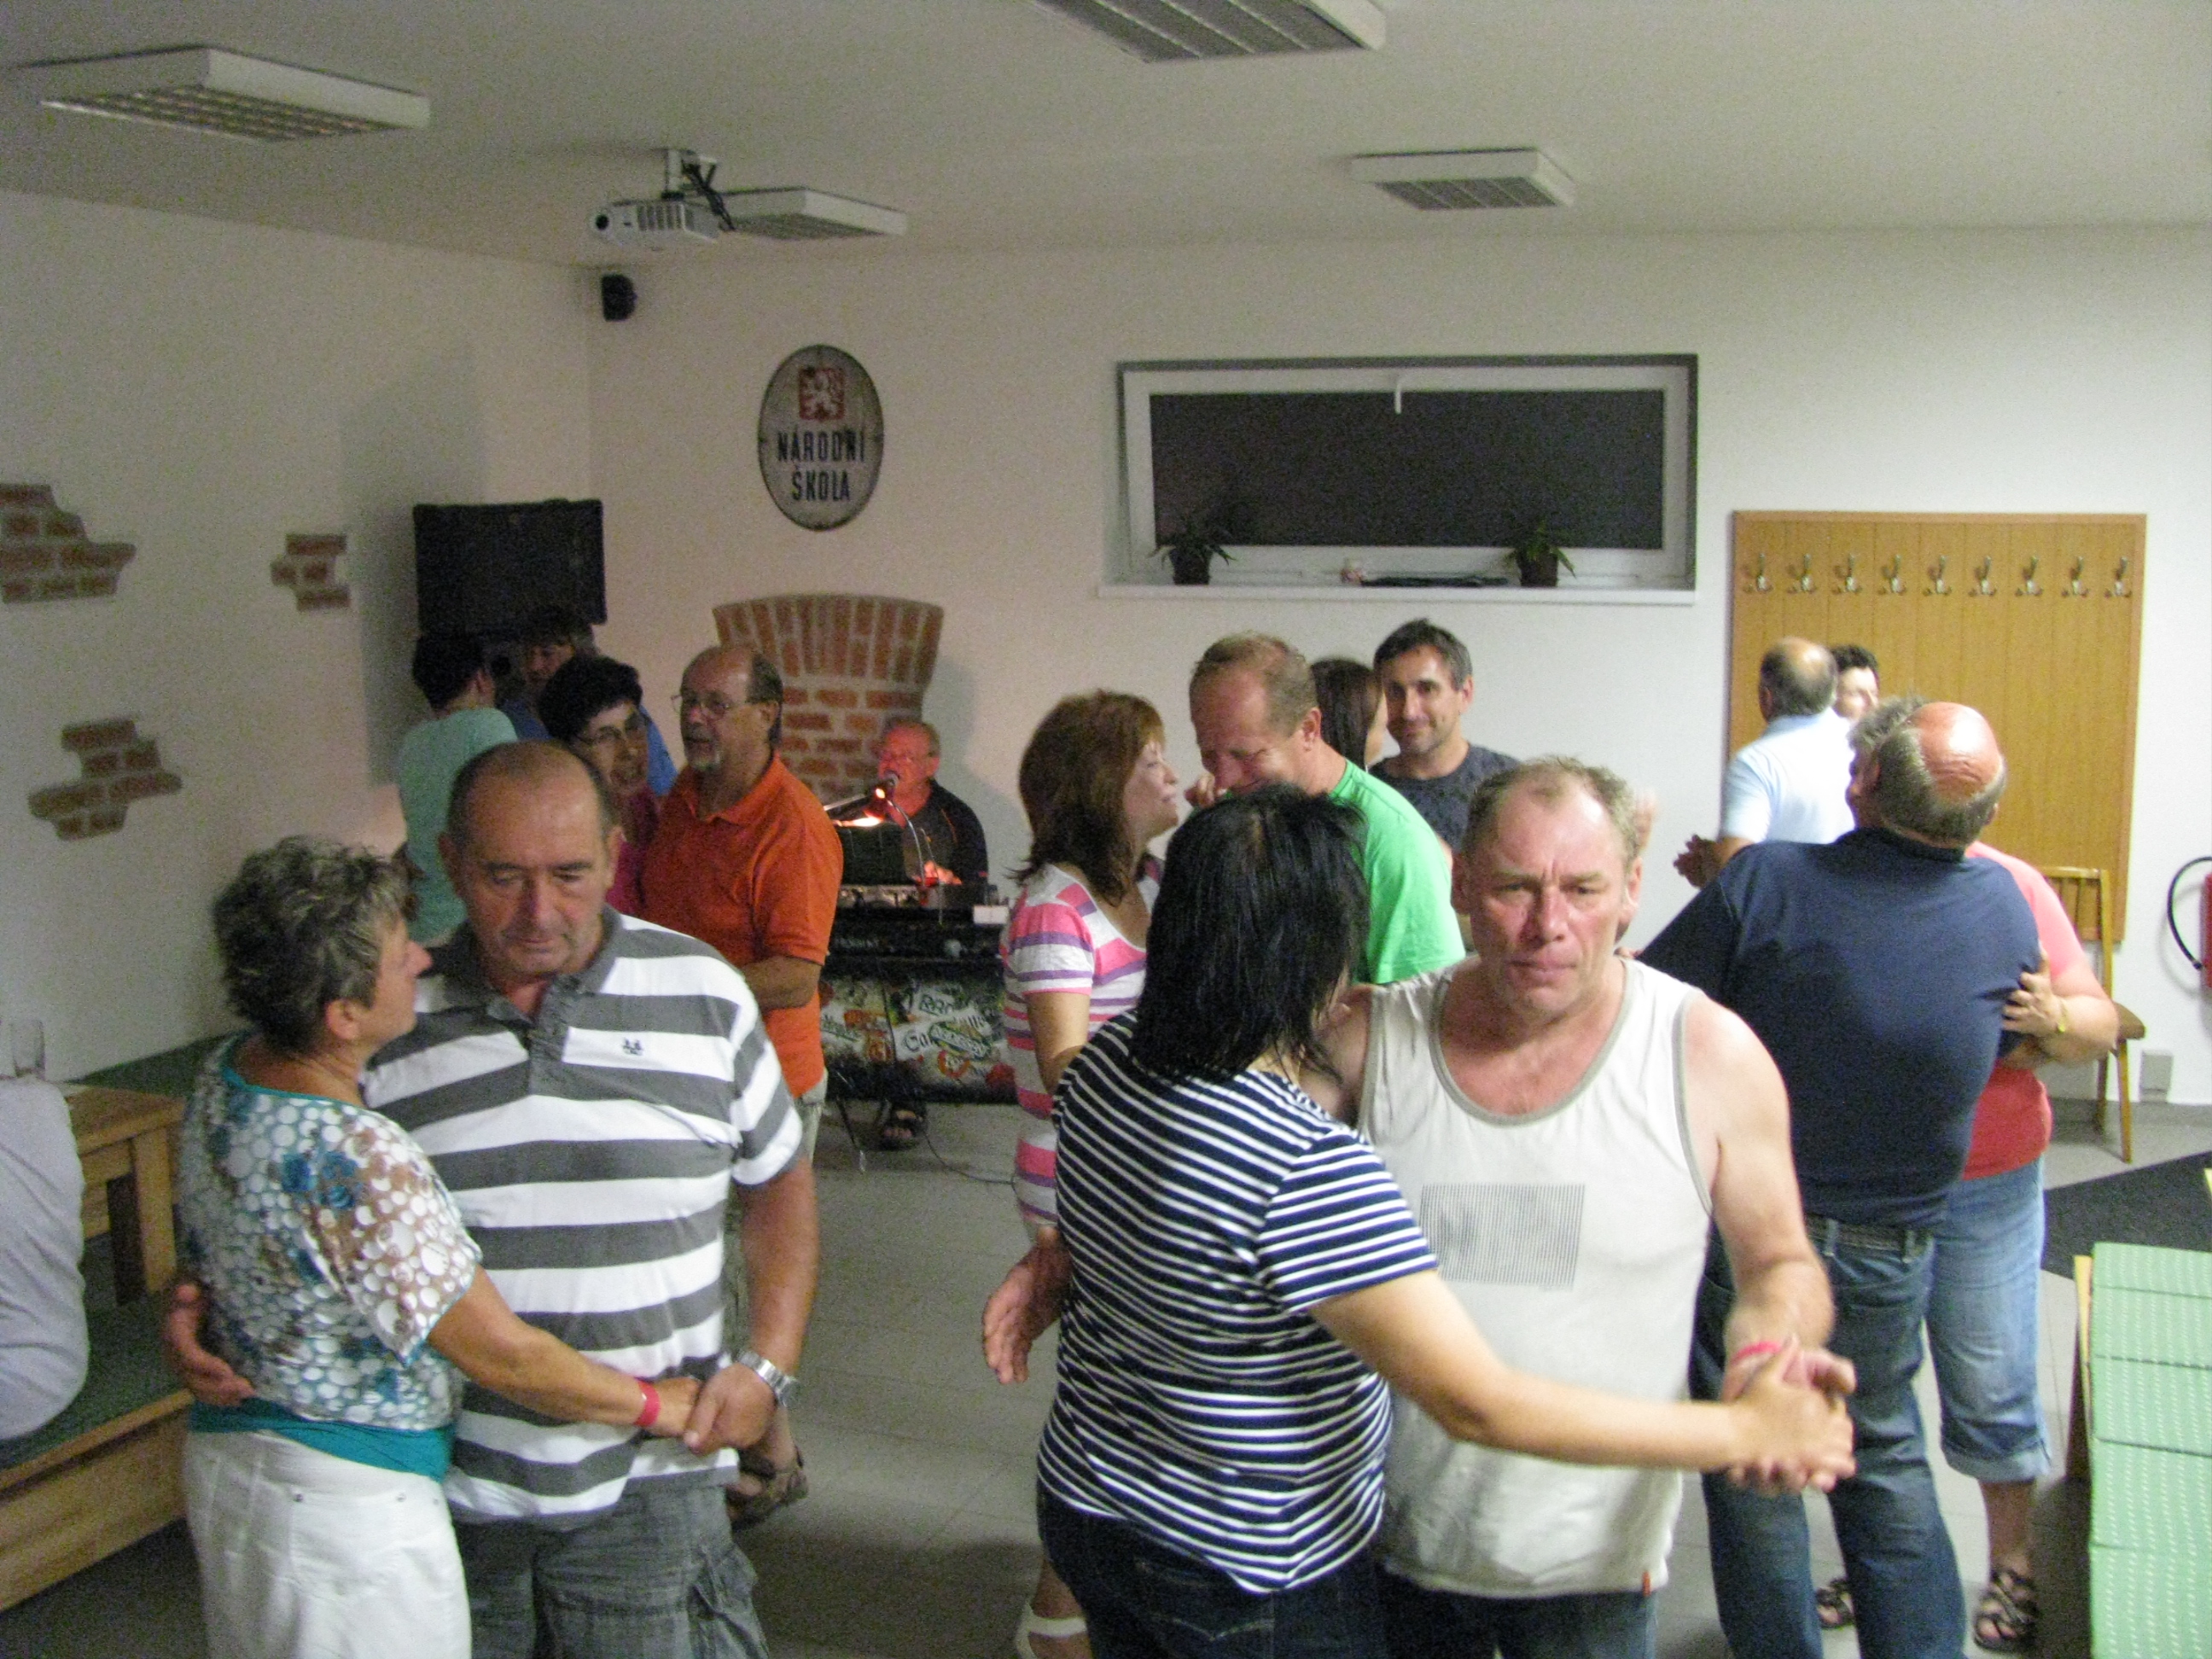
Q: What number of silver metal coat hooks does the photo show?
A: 9